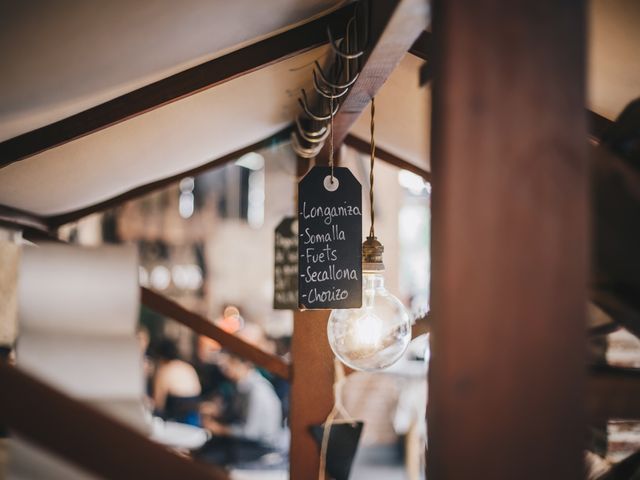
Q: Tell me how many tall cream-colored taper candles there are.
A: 0